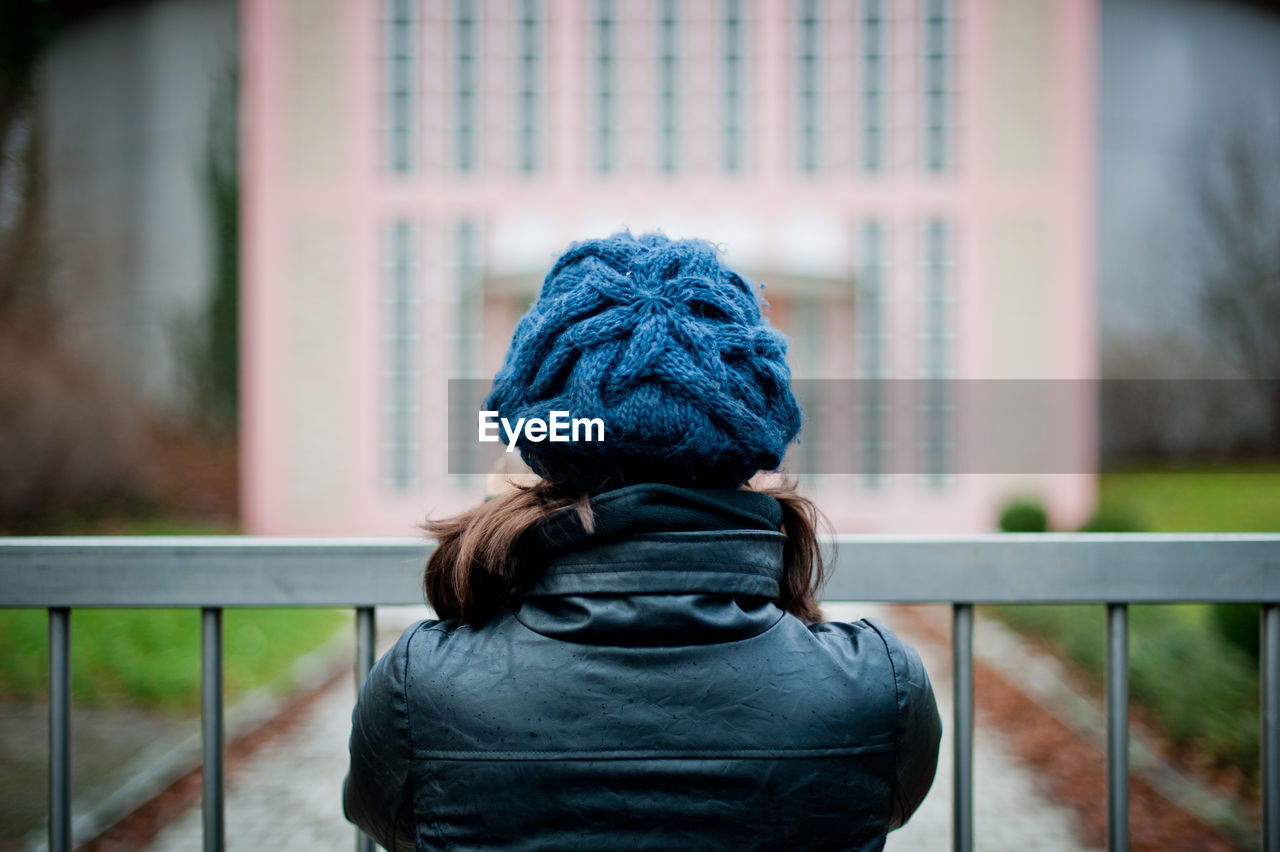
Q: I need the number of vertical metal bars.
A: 6